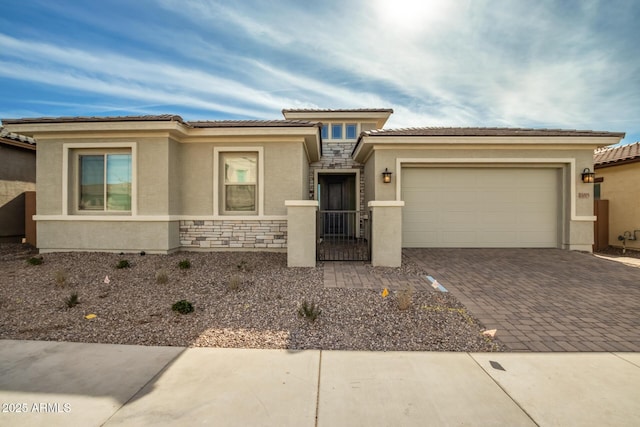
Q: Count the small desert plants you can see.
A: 11